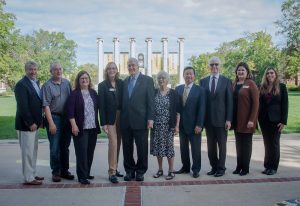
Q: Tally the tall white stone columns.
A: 6